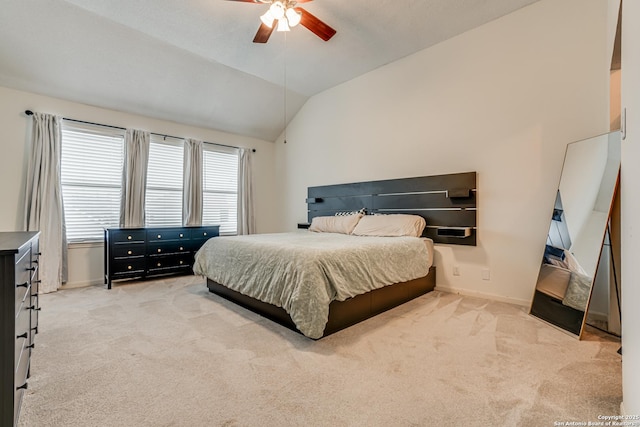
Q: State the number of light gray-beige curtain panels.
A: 4